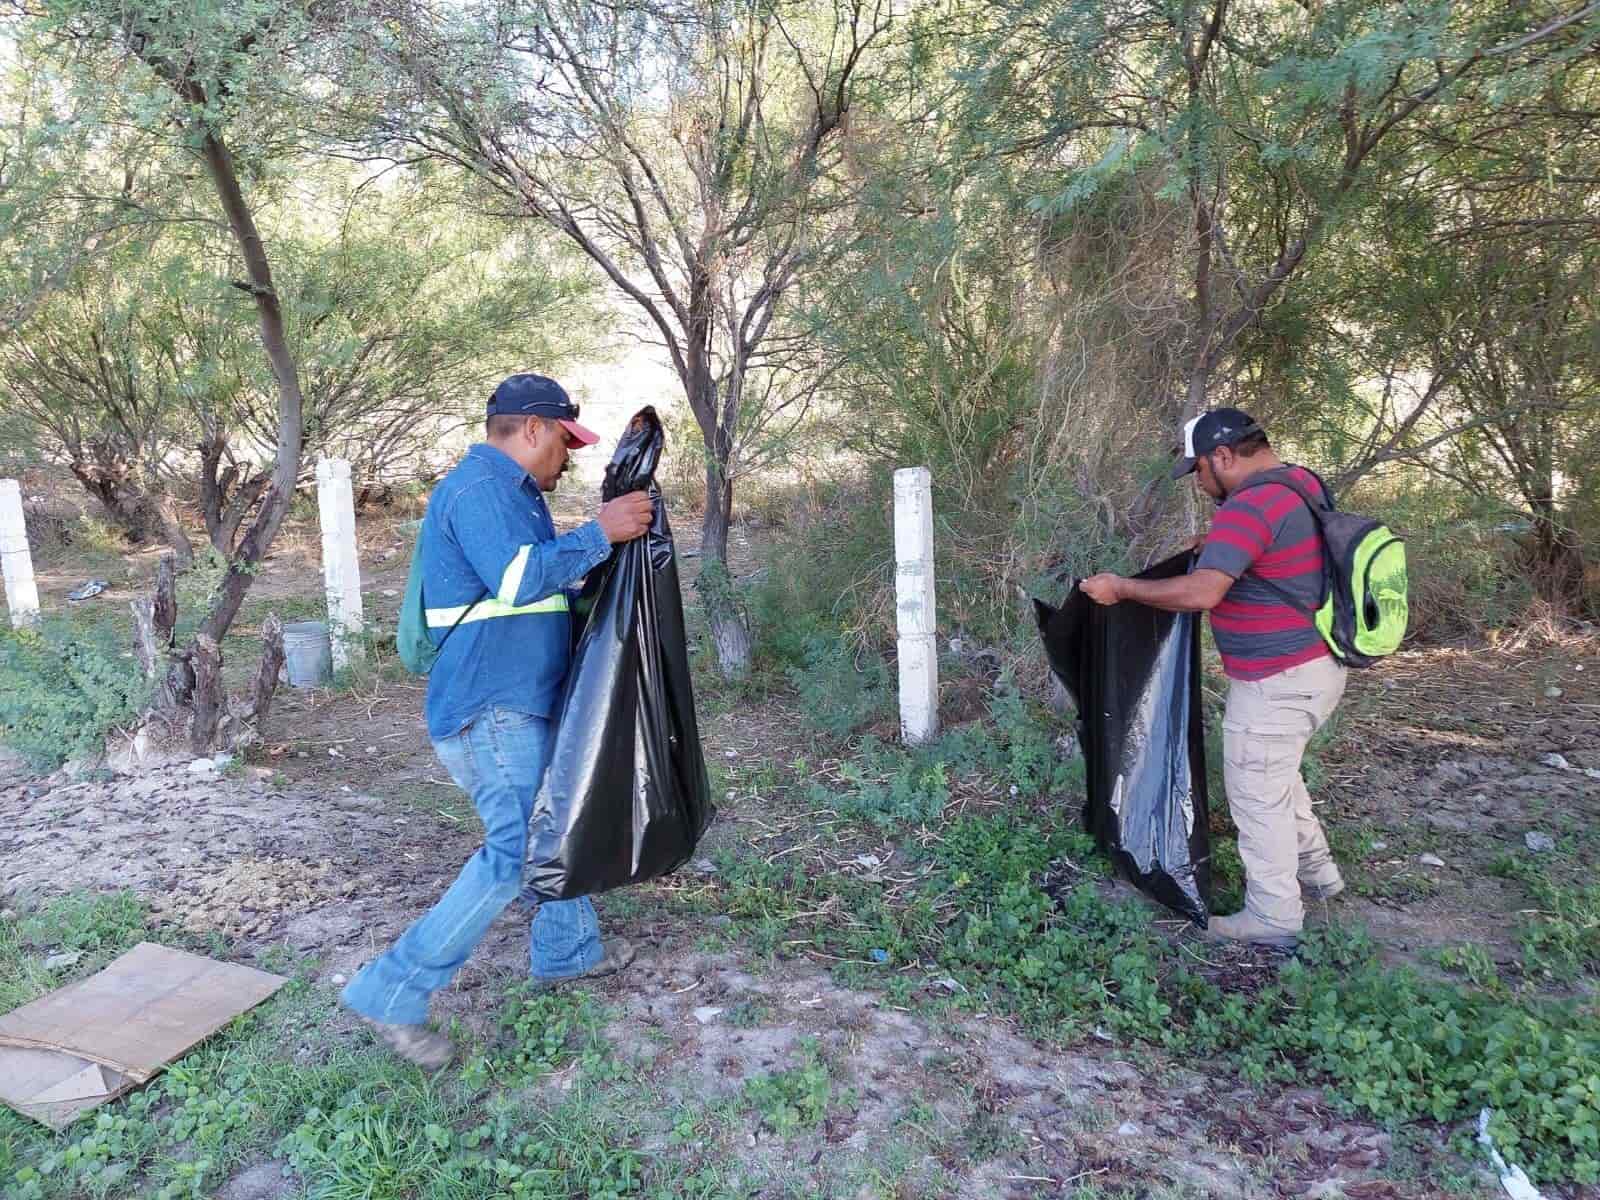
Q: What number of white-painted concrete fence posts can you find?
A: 3